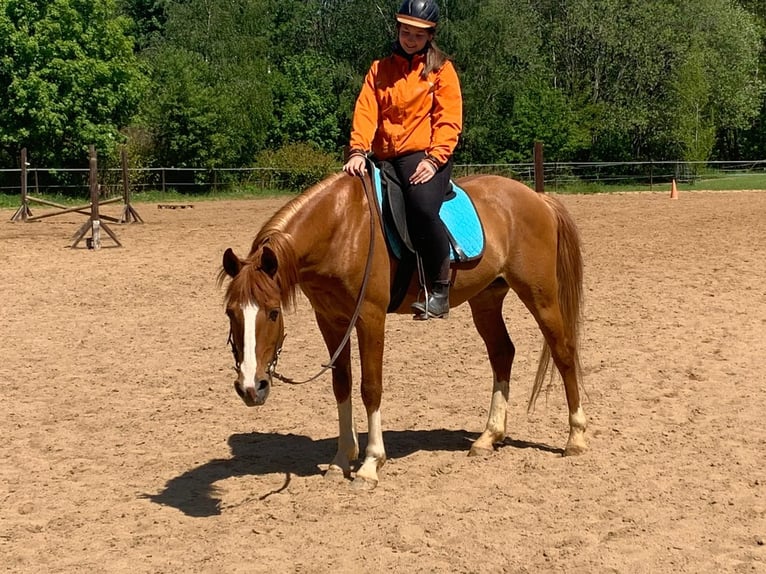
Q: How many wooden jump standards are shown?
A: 3